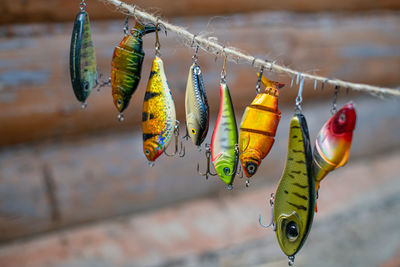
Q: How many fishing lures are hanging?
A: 8